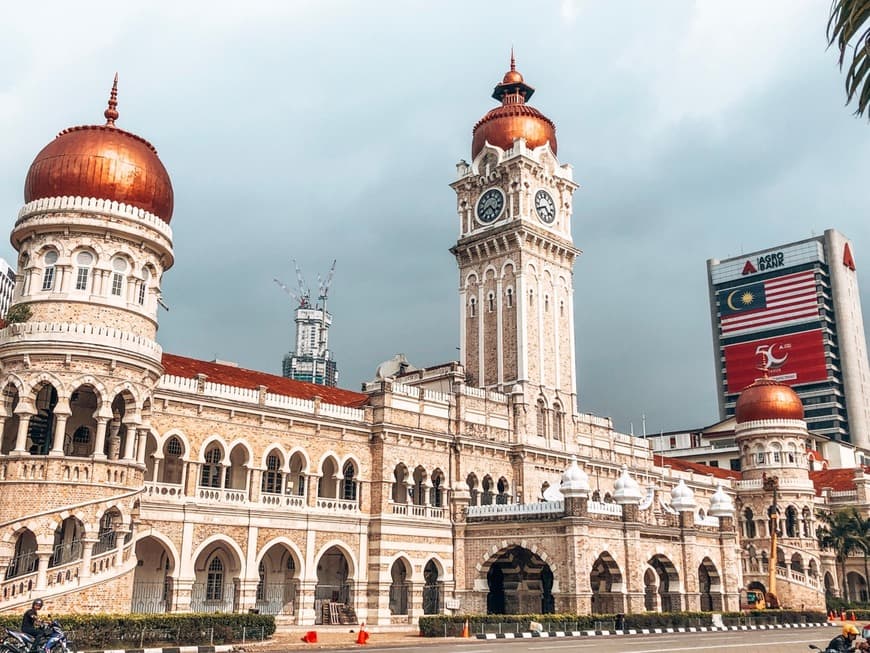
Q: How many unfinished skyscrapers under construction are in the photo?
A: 1